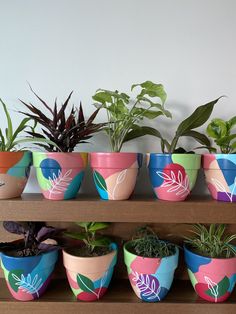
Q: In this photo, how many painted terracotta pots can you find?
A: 9